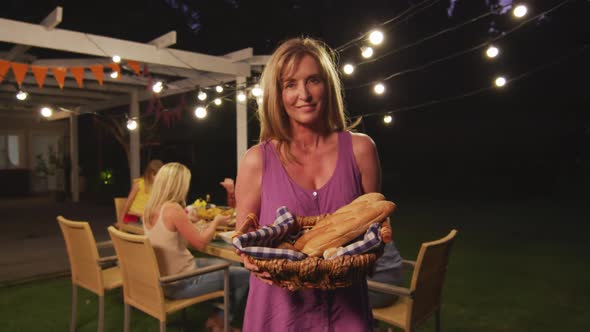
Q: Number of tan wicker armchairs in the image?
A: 4